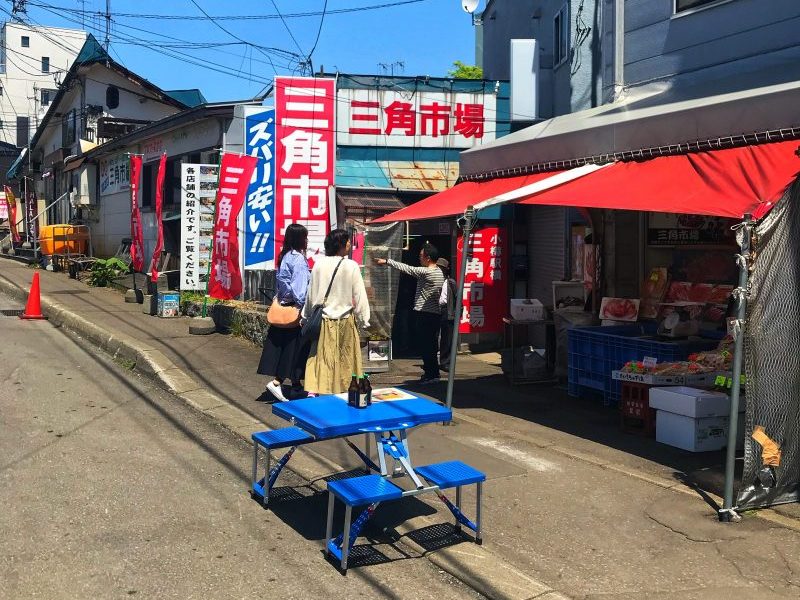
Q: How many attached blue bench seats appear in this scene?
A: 3